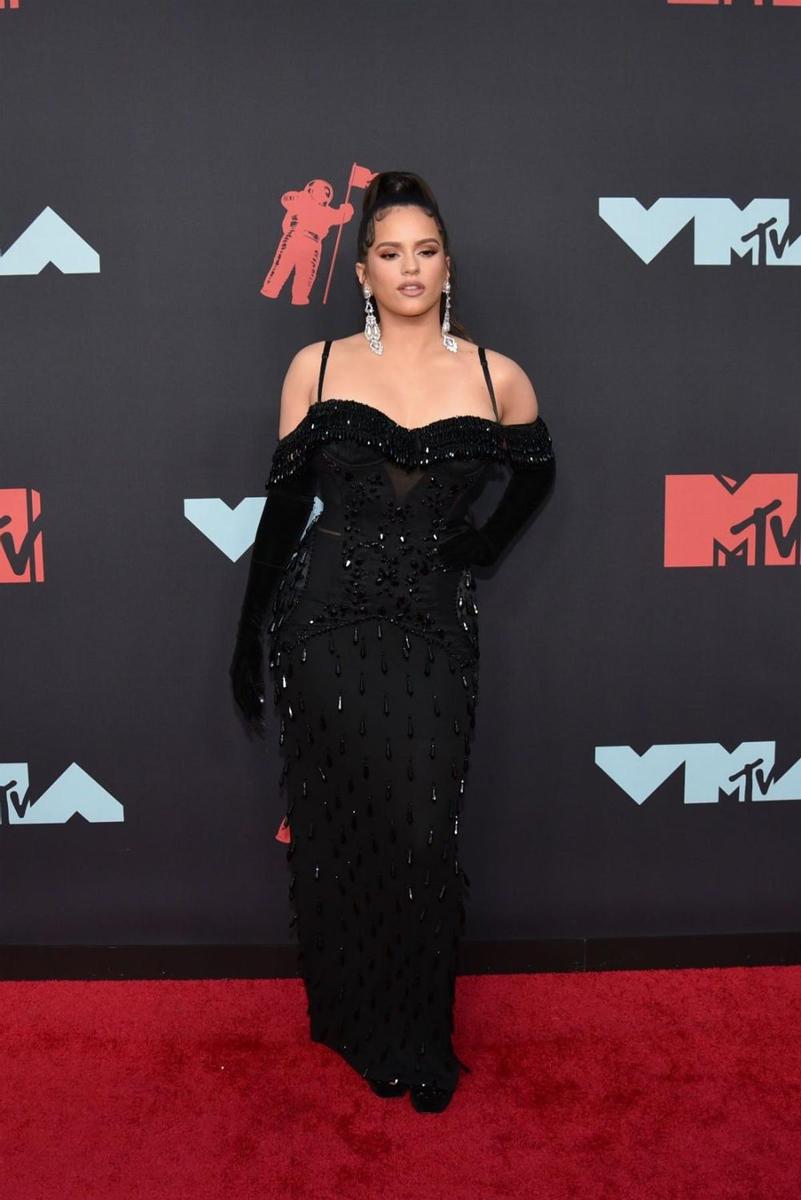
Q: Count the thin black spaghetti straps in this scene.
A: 2